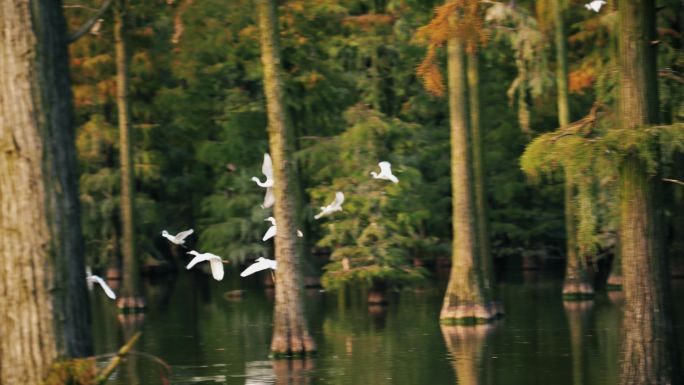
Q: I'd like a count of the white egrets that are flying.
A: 9